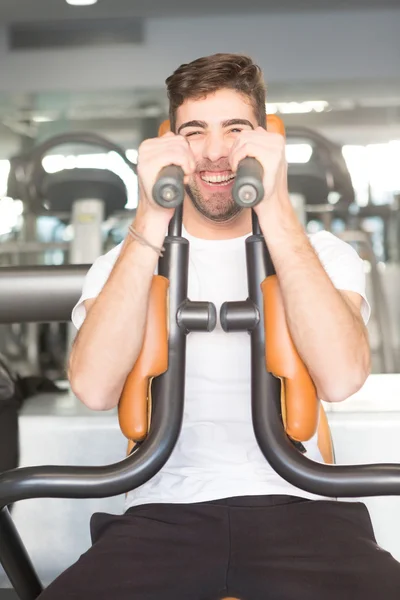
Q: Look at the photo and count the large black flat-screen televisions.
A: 0